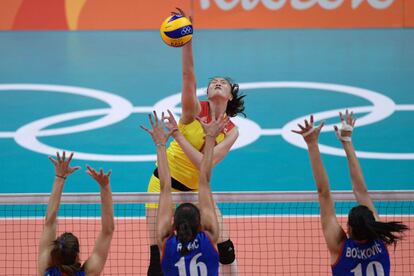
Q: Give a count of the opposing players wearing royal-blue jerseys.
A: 3